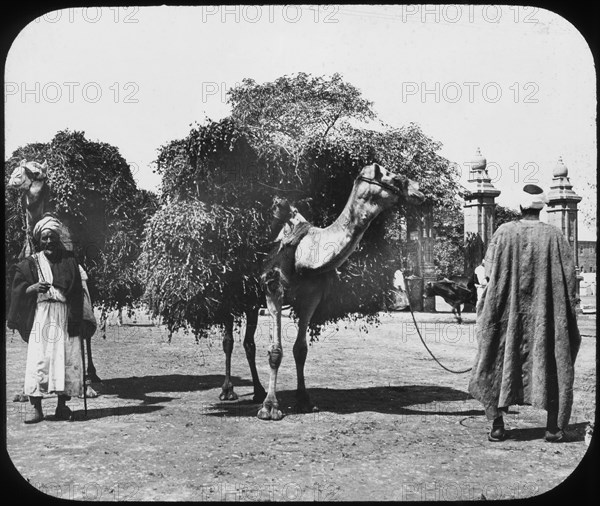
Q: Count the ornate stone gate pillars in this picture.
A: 2